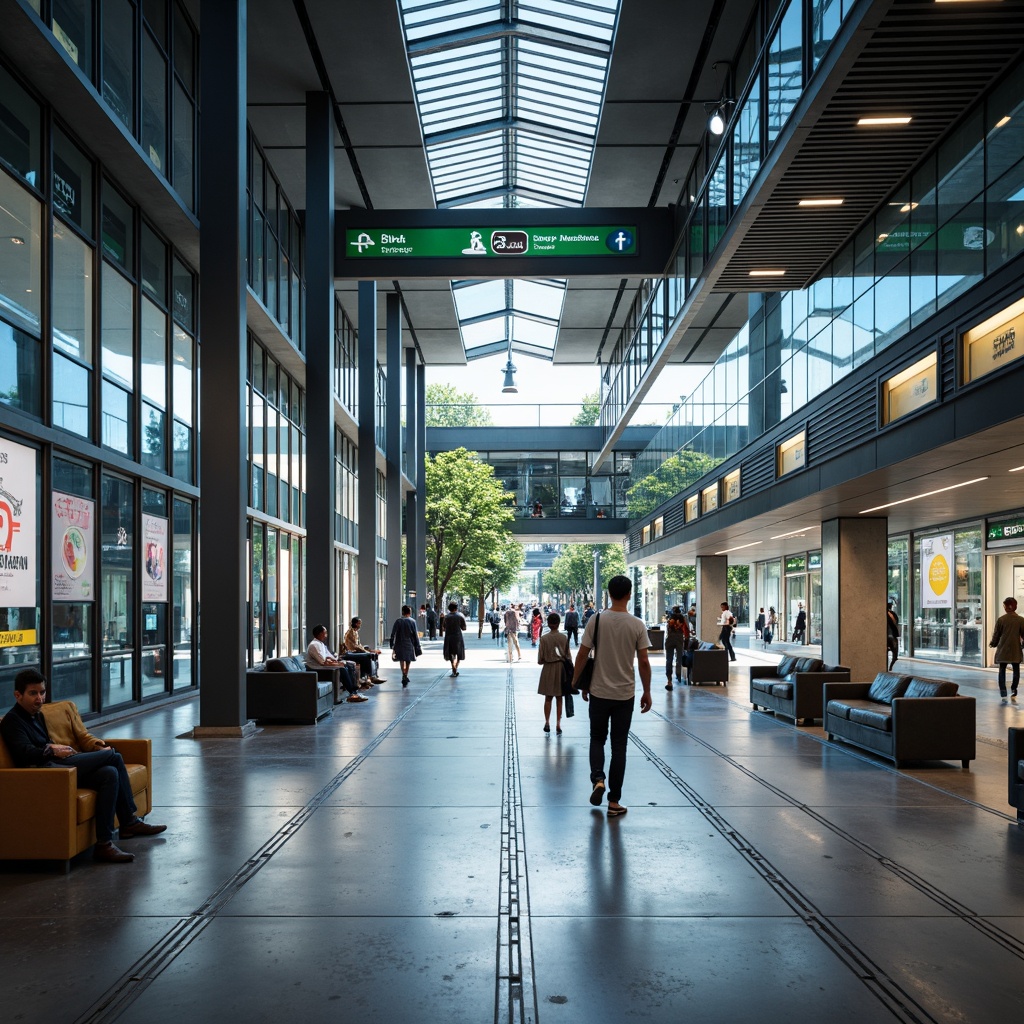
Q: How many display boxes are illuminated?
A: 8